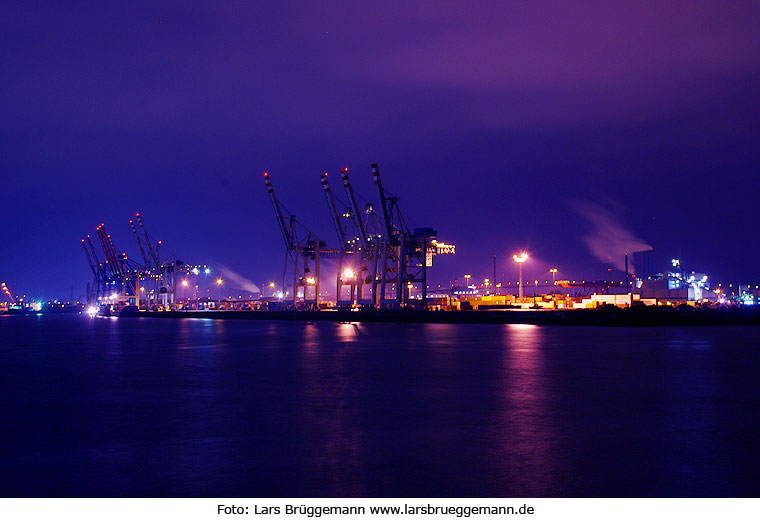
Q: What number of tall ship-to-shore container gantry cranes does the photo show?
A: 12